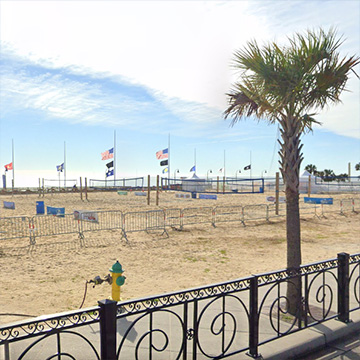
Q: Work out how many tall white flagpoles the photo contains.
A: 7